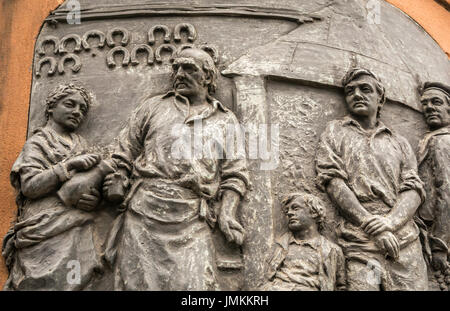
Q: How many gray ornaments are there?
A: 13